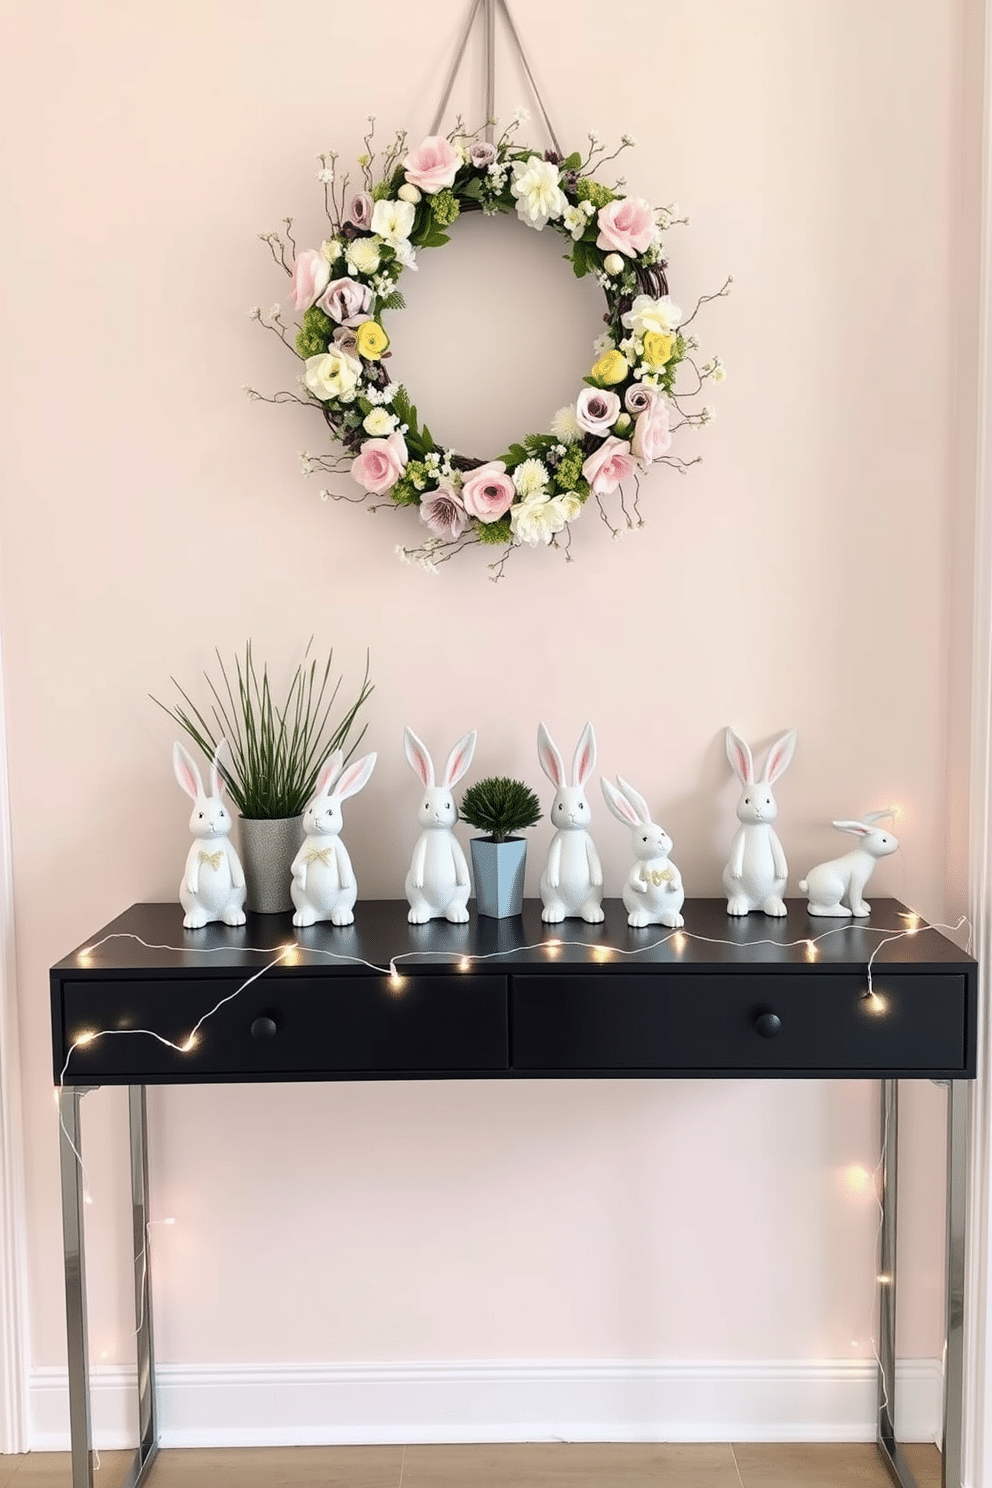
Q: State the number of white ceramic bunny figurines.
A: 7